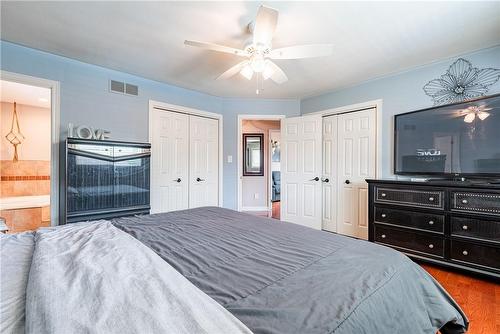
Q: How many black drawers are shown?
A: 6